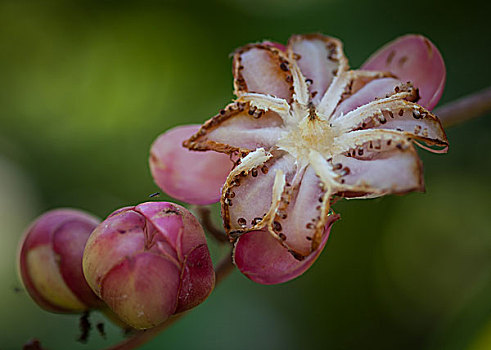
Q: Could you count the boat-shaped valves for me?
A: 8